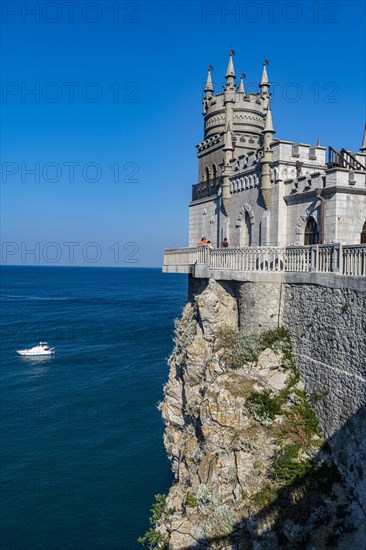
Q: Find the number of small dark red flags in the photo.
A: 4